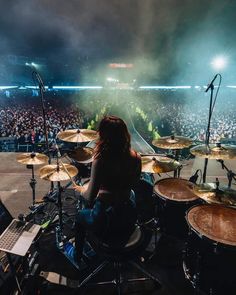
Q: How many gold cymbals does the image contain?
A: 7